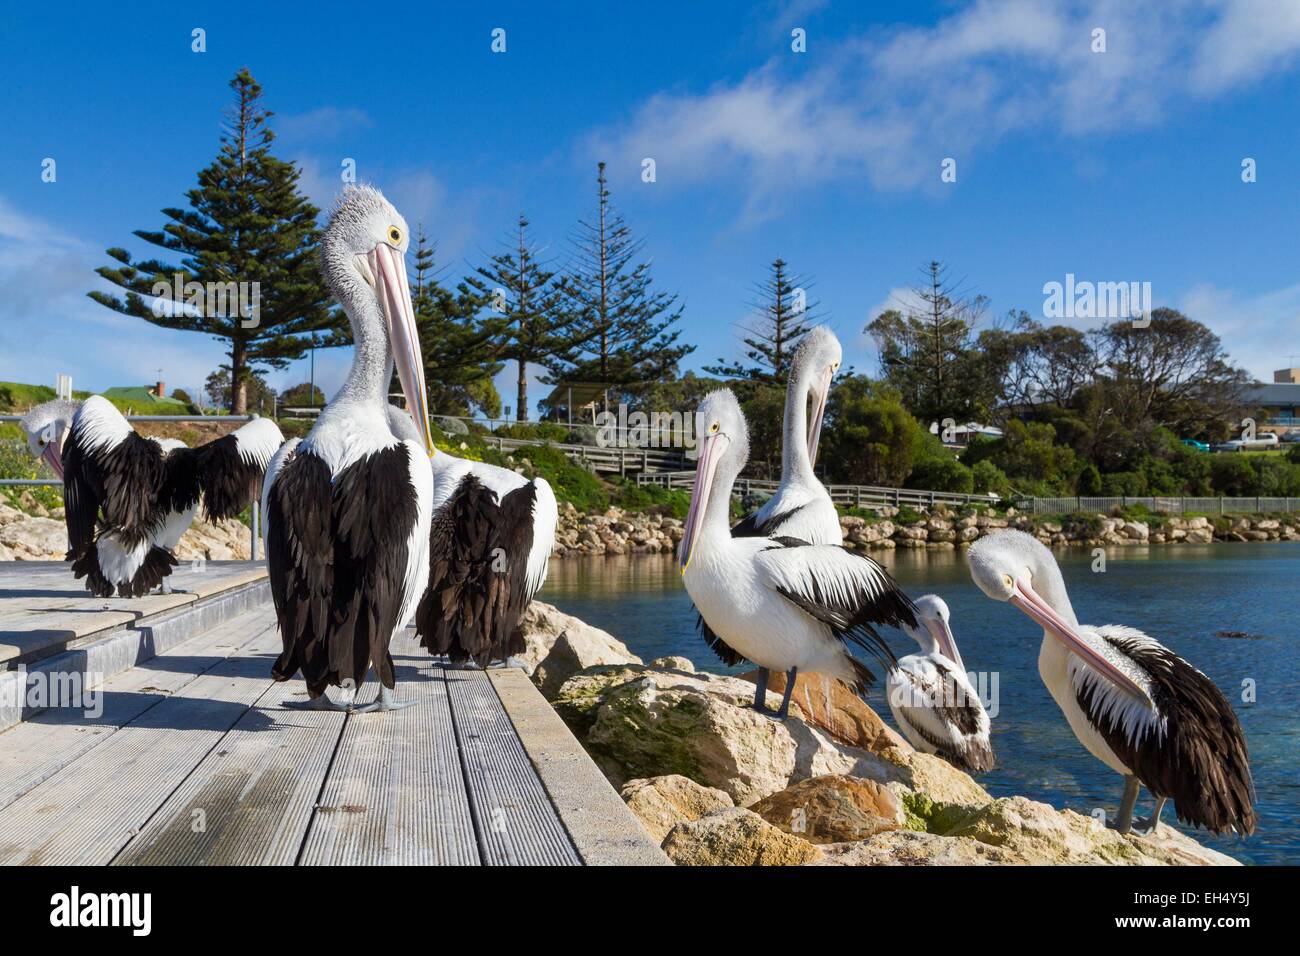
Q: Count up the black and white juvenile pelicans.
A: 1